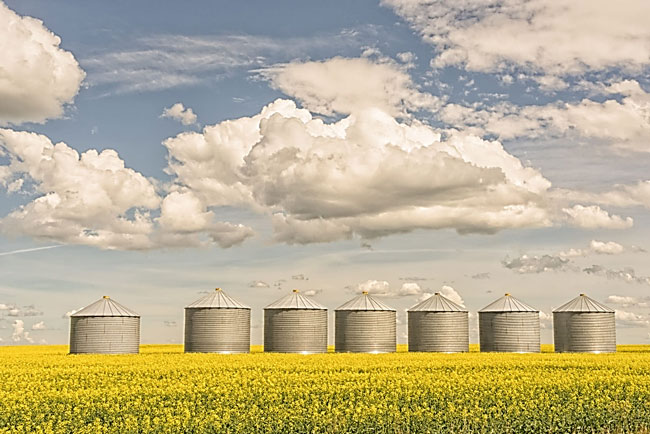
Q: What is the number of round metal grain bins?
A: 7